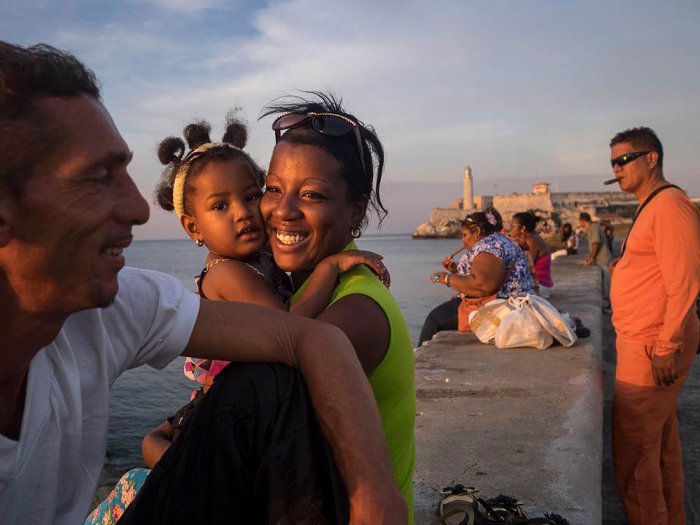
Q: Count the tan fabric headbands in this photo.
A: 1